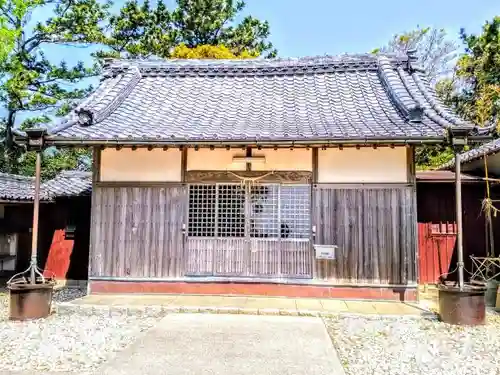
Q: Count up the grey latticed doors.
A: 4